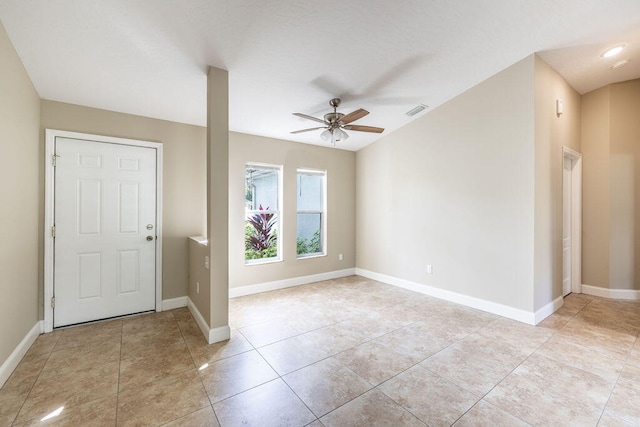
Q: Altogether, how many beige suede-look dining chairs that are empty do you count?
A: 0